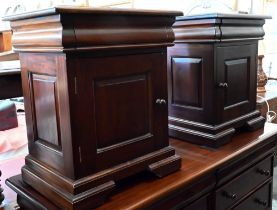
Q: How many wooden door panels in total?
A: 2